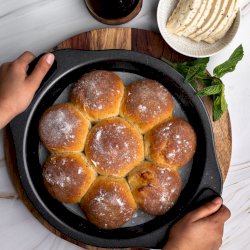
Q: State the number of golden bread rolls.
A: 8